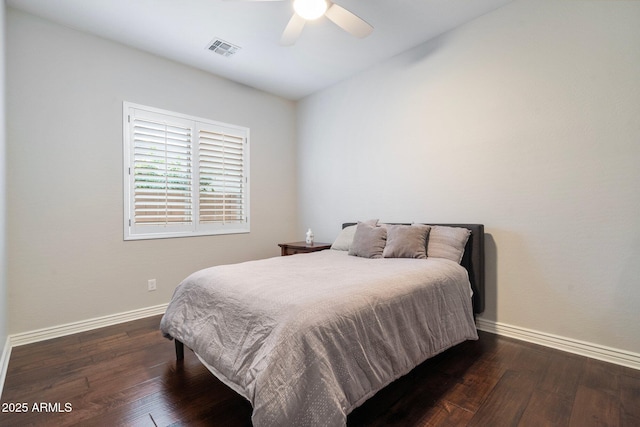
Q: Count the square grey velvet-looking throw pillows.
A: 2